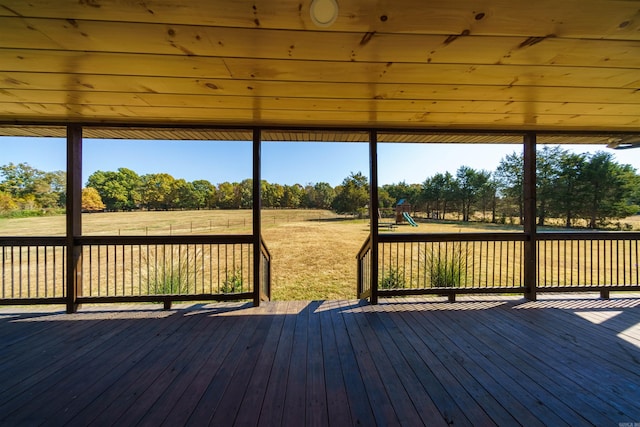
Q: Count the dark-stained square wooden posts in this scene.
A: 4